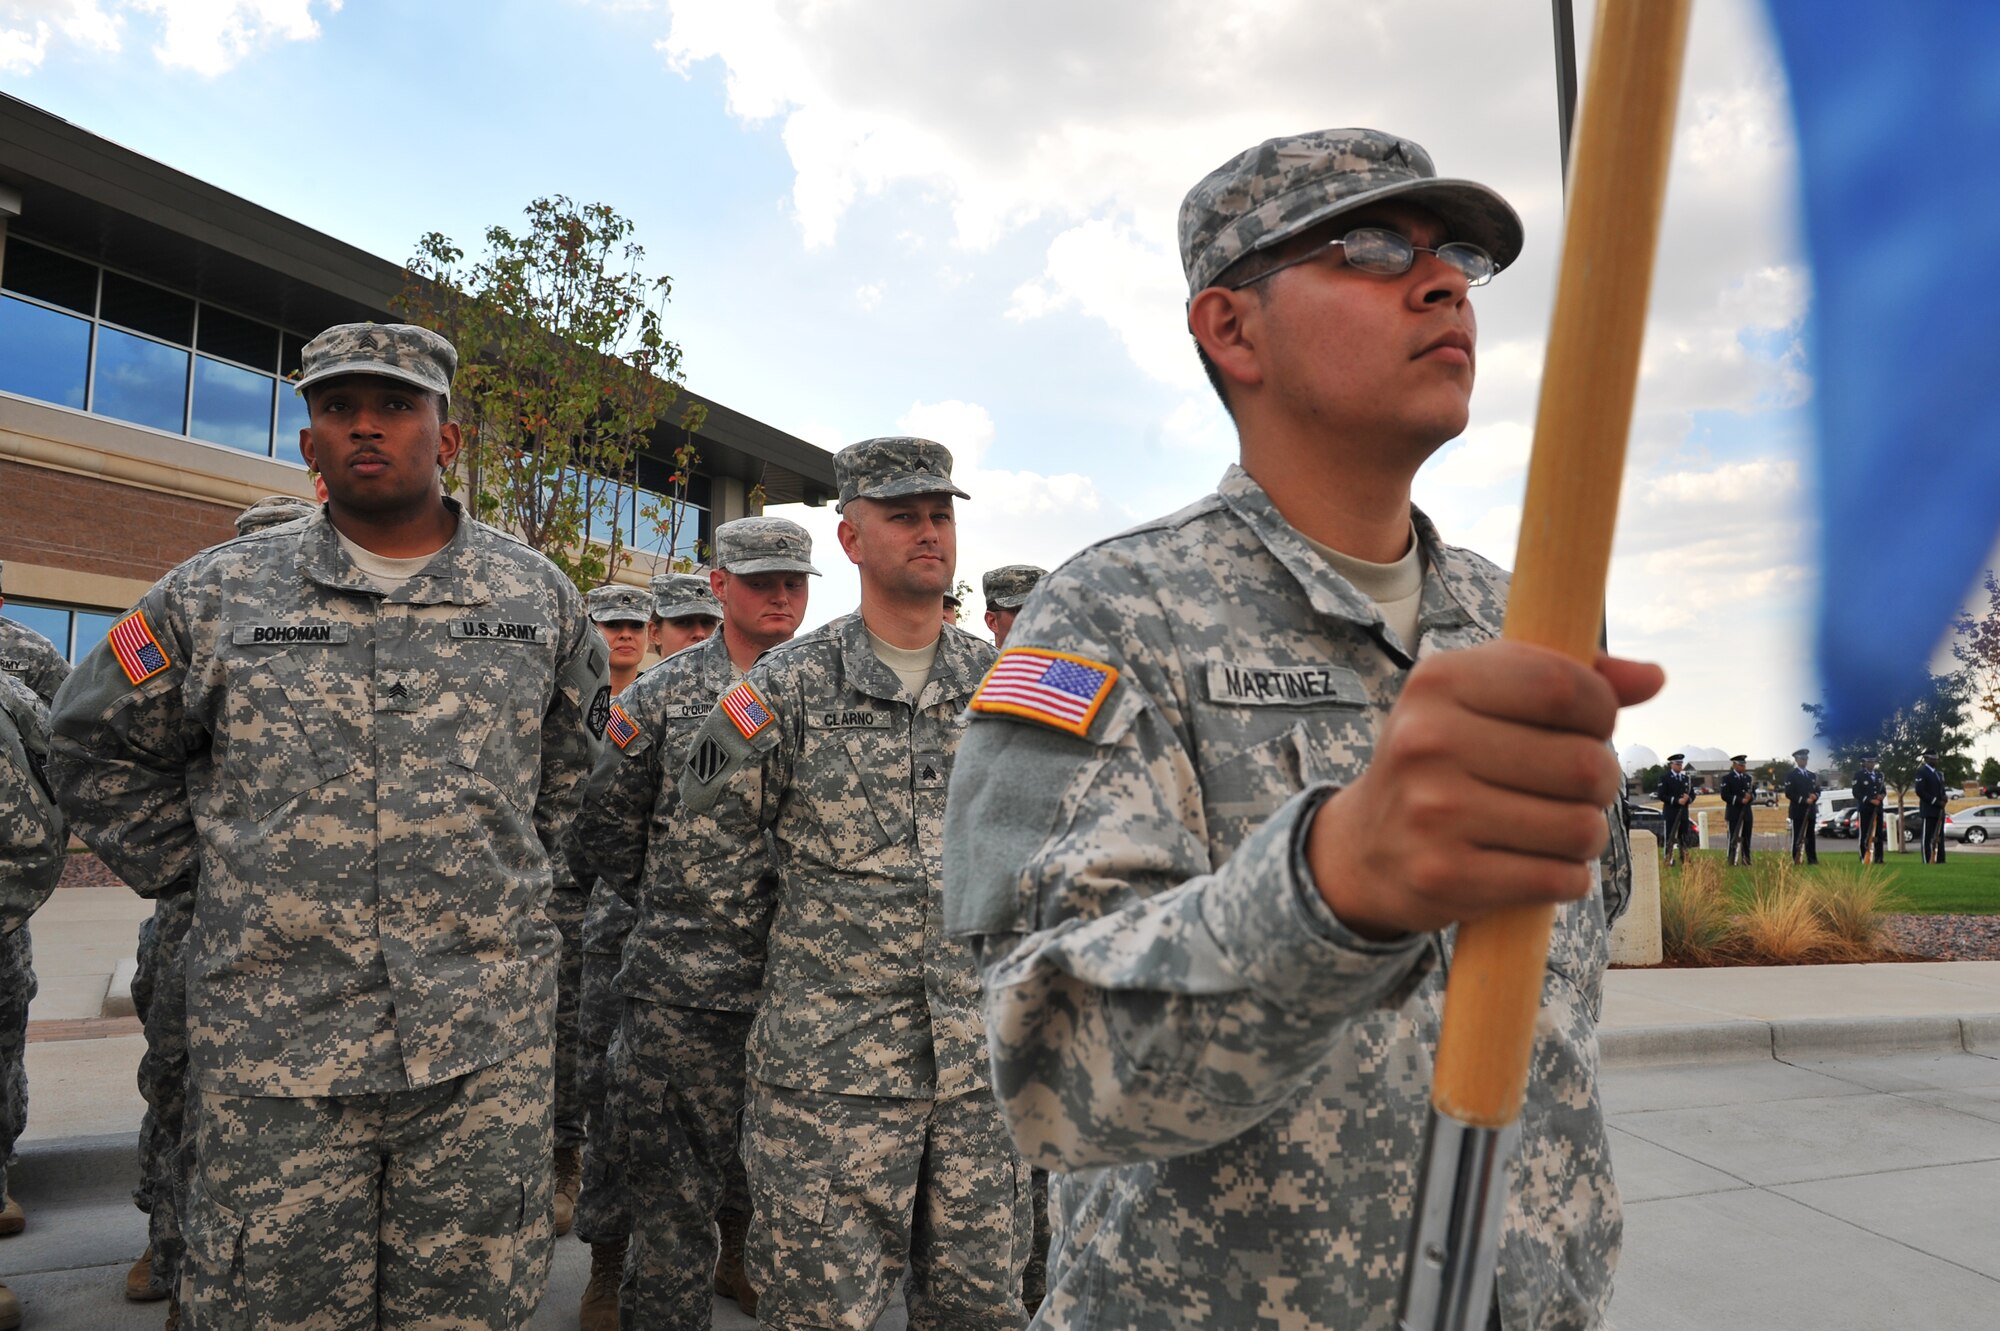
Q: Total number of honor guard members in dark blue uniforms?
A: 5